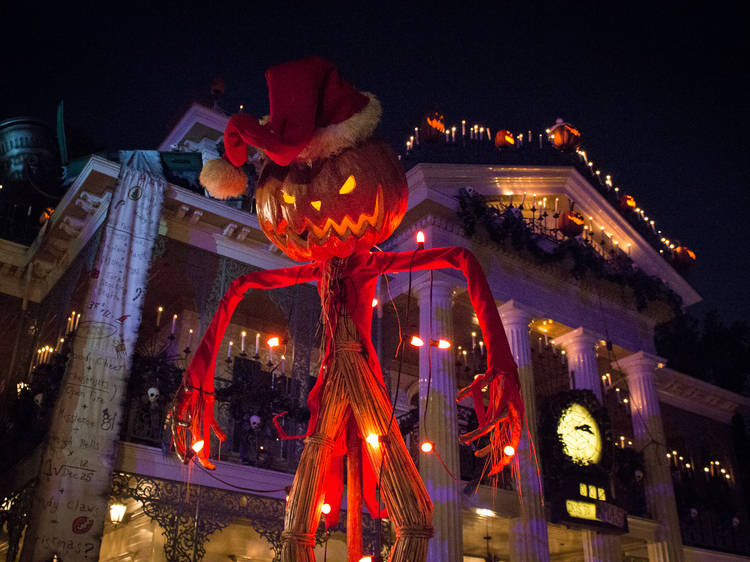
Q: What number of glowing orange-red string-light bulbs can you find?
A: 11